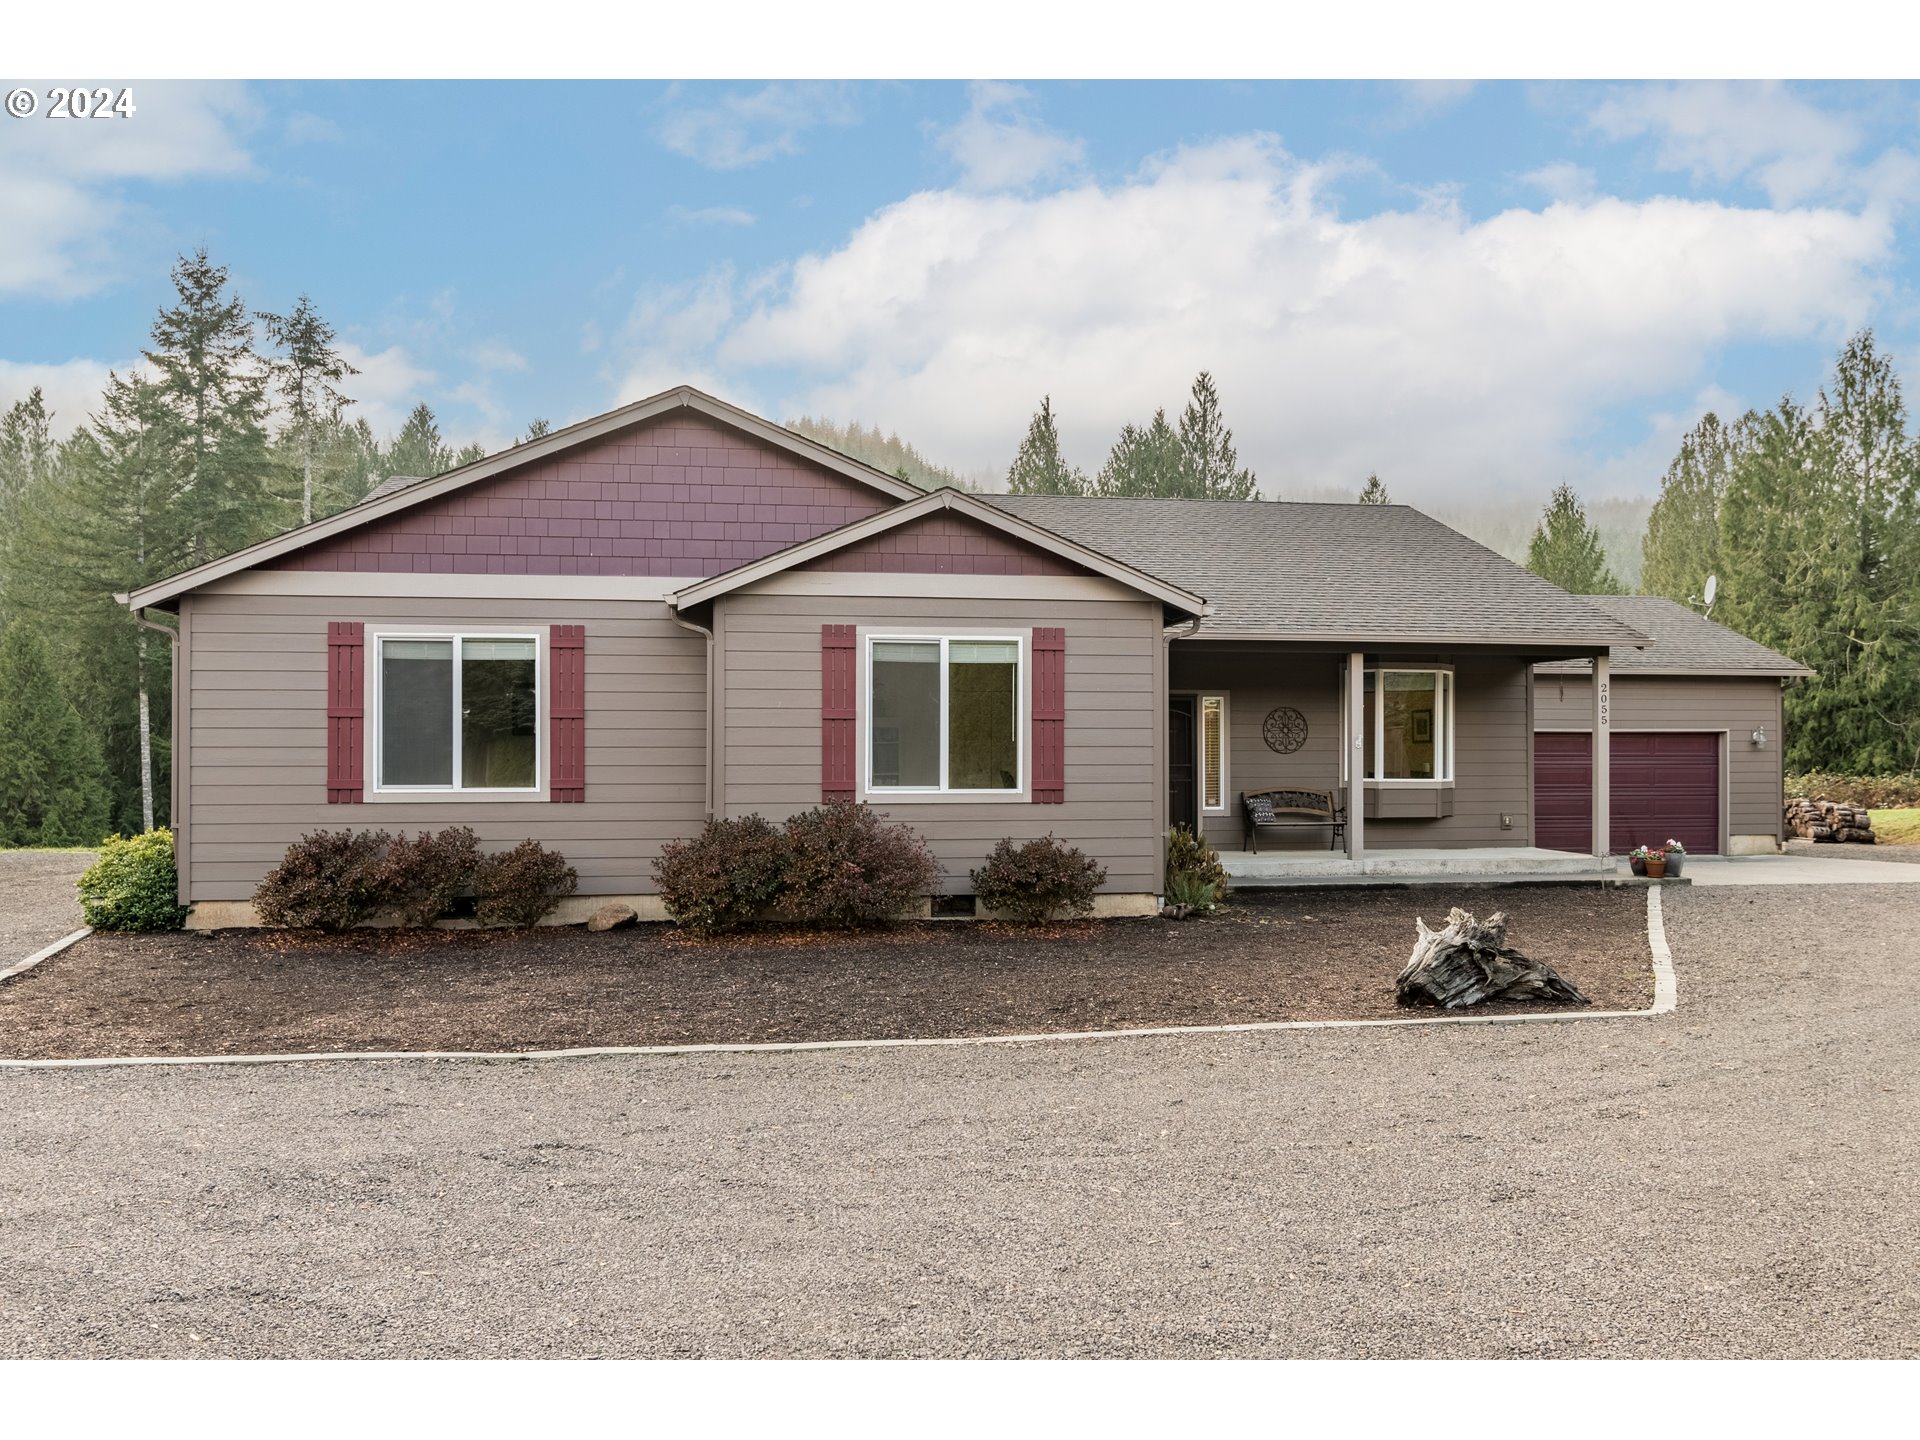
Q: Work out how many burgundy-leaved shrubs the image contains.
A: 6